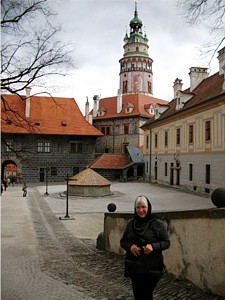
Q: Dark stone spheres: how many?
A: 2